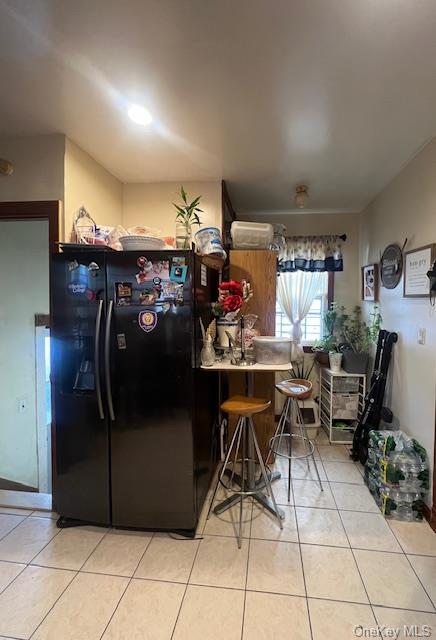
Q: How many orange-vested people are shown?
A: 0